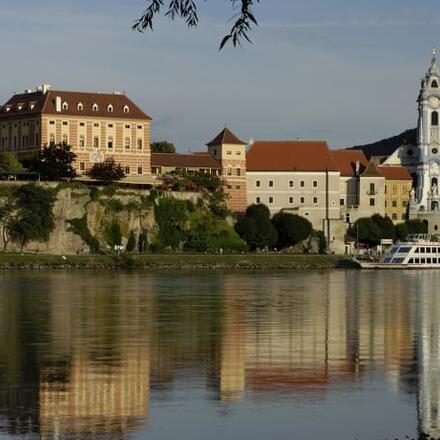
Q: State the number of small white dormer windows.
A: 8